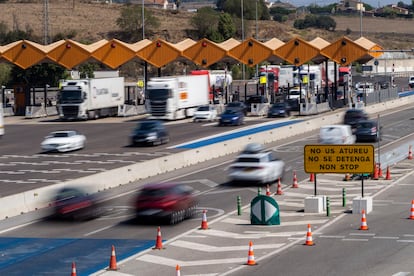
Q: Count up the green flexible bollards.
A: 4